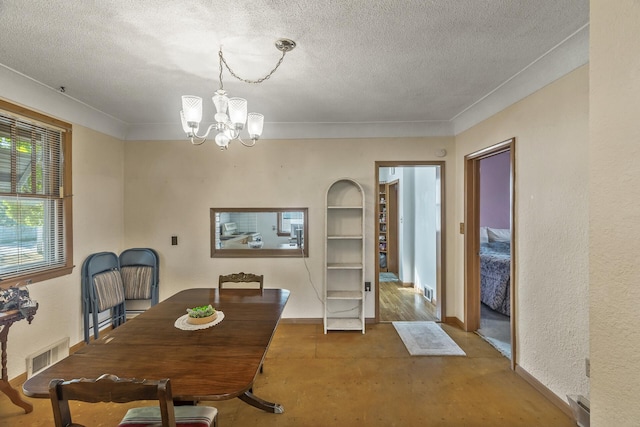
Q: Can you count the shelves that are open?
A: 5